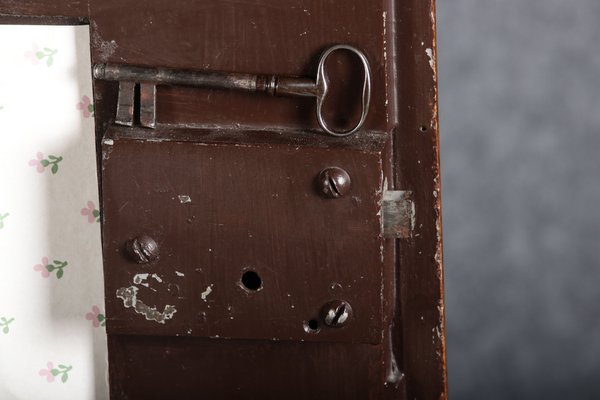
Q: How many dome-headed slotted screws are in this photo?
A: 3